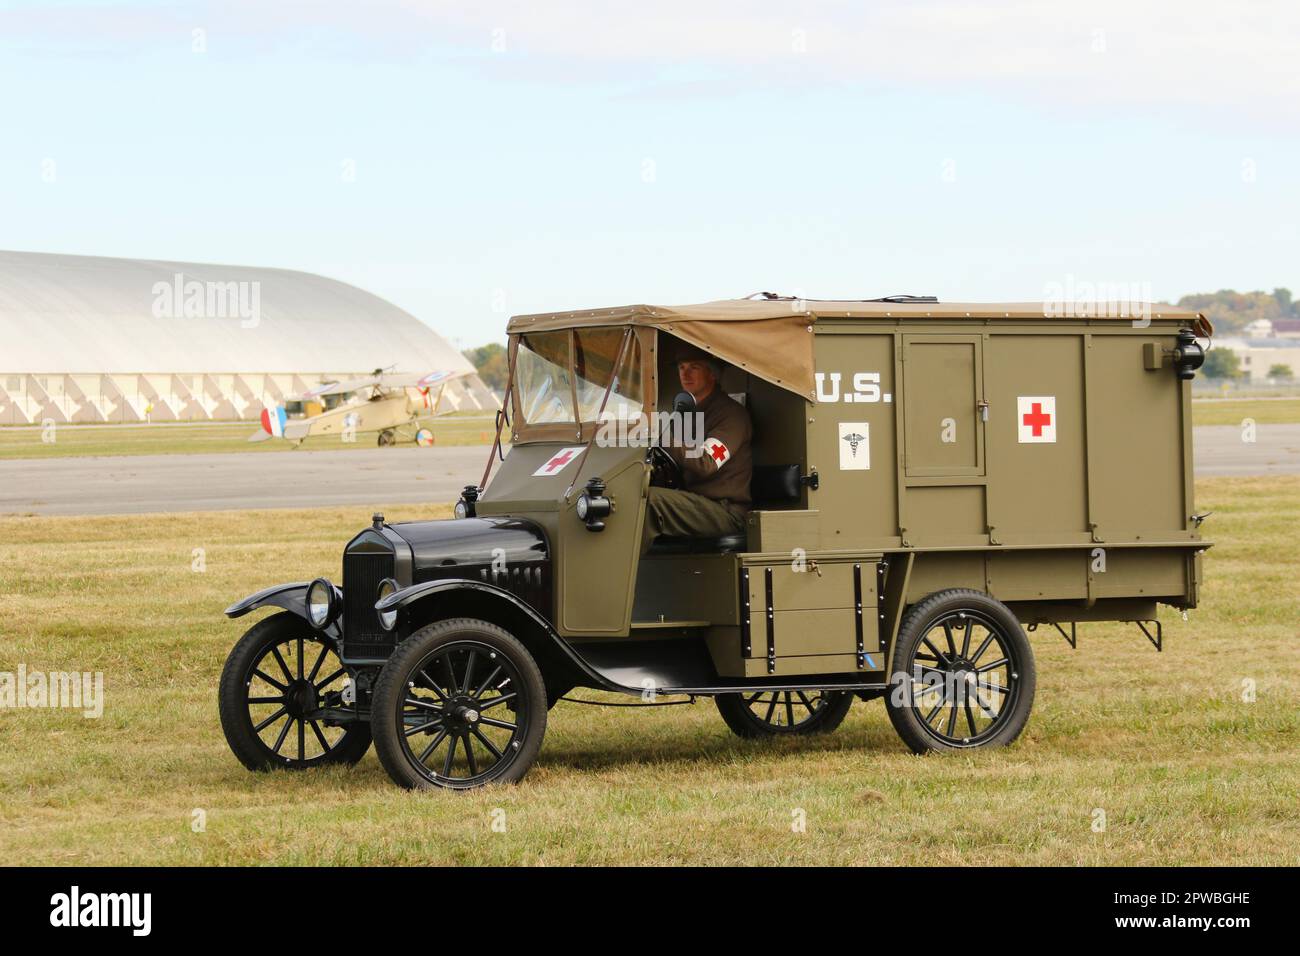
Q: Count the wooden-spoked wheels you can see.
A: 4